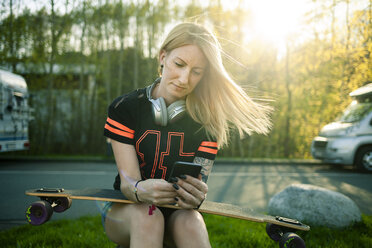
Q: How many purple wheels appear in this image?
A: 4